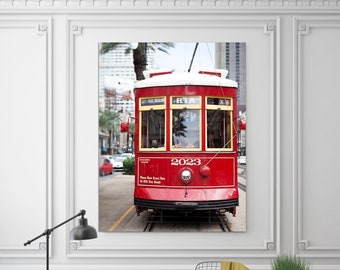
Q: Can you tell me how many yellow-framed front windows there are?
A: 3